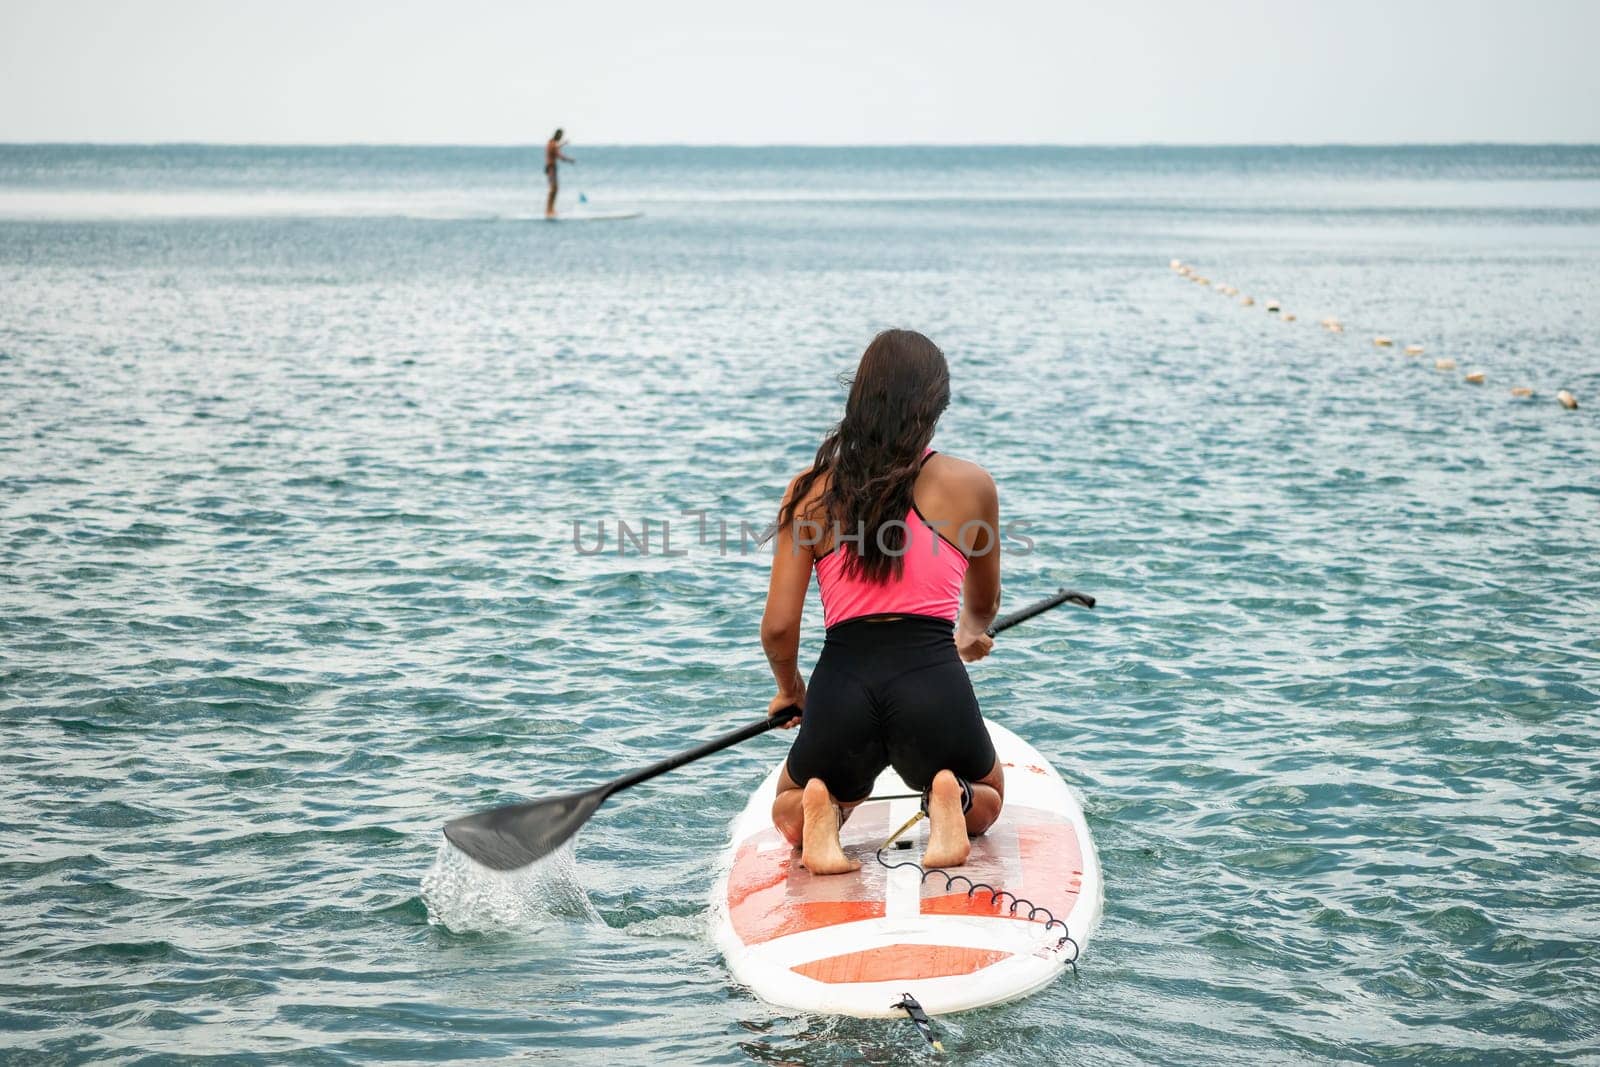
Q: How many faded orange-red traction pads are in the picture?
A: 3